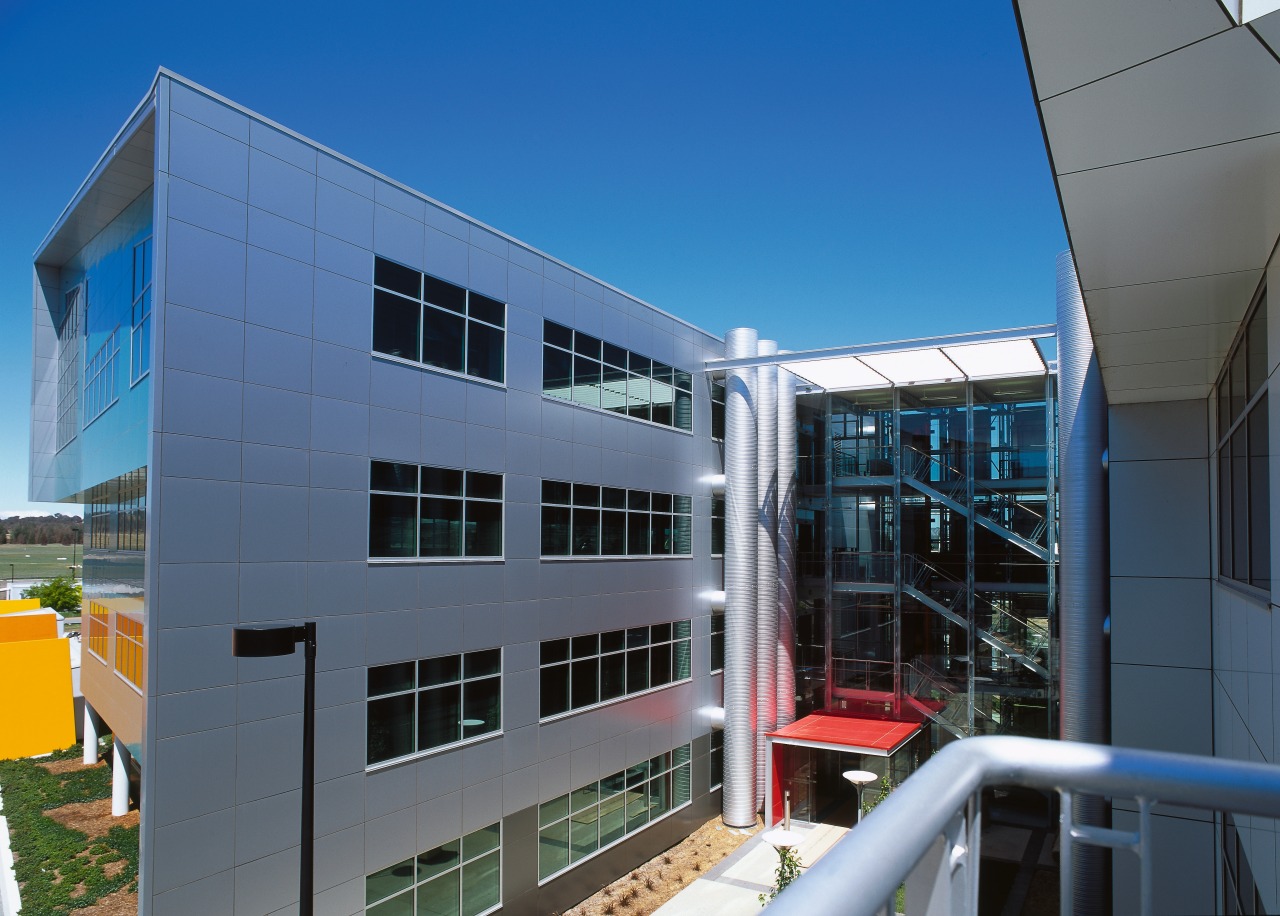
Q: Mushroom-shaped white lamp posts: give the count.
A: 2